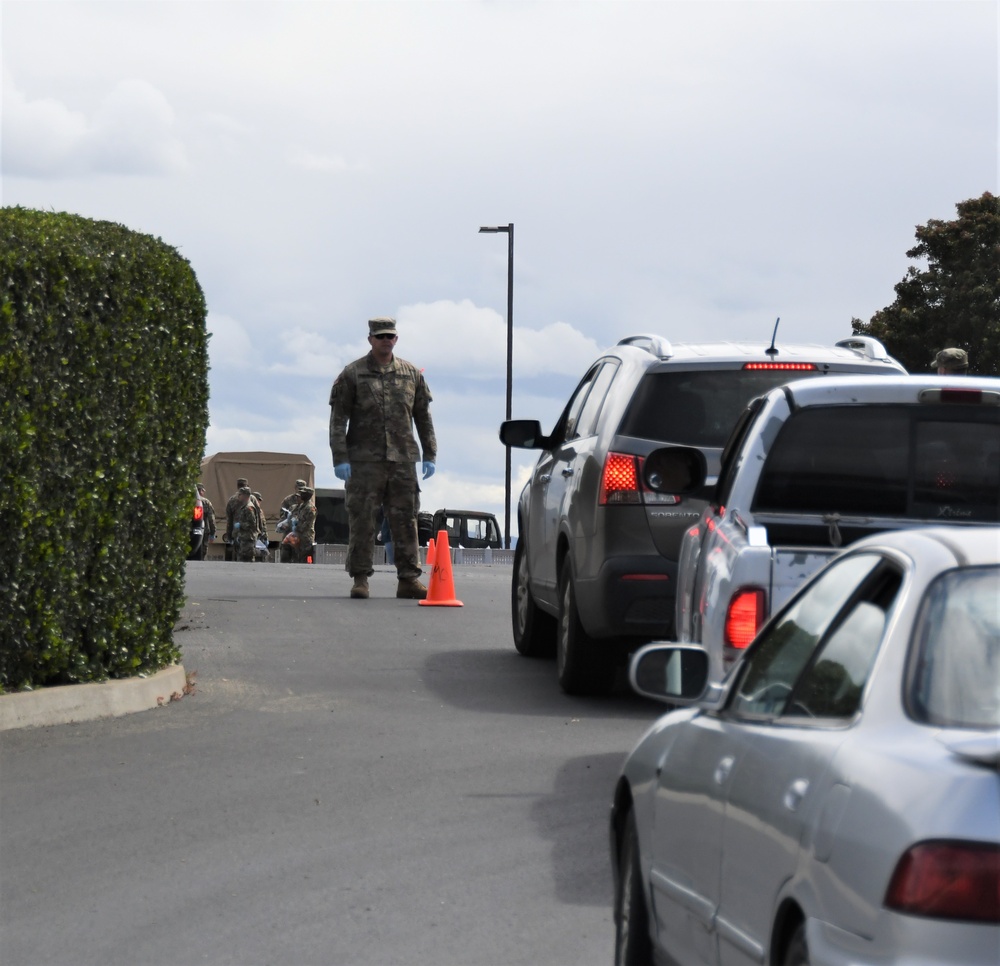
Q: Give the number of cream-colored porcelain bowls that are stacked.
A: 0